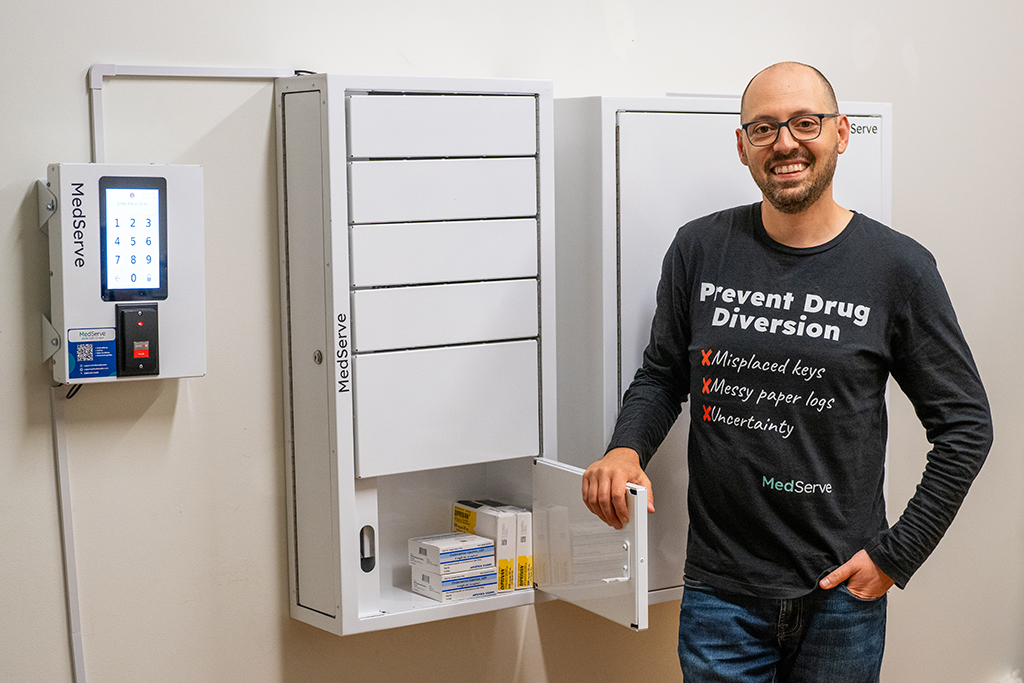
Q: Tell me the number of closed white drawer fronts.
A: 5